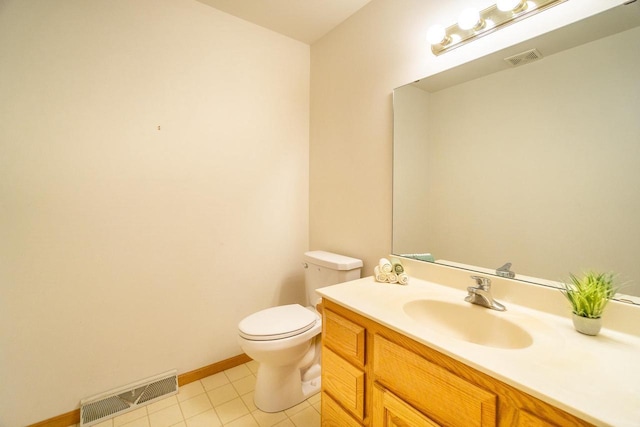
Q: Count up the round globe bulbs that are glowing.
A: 3